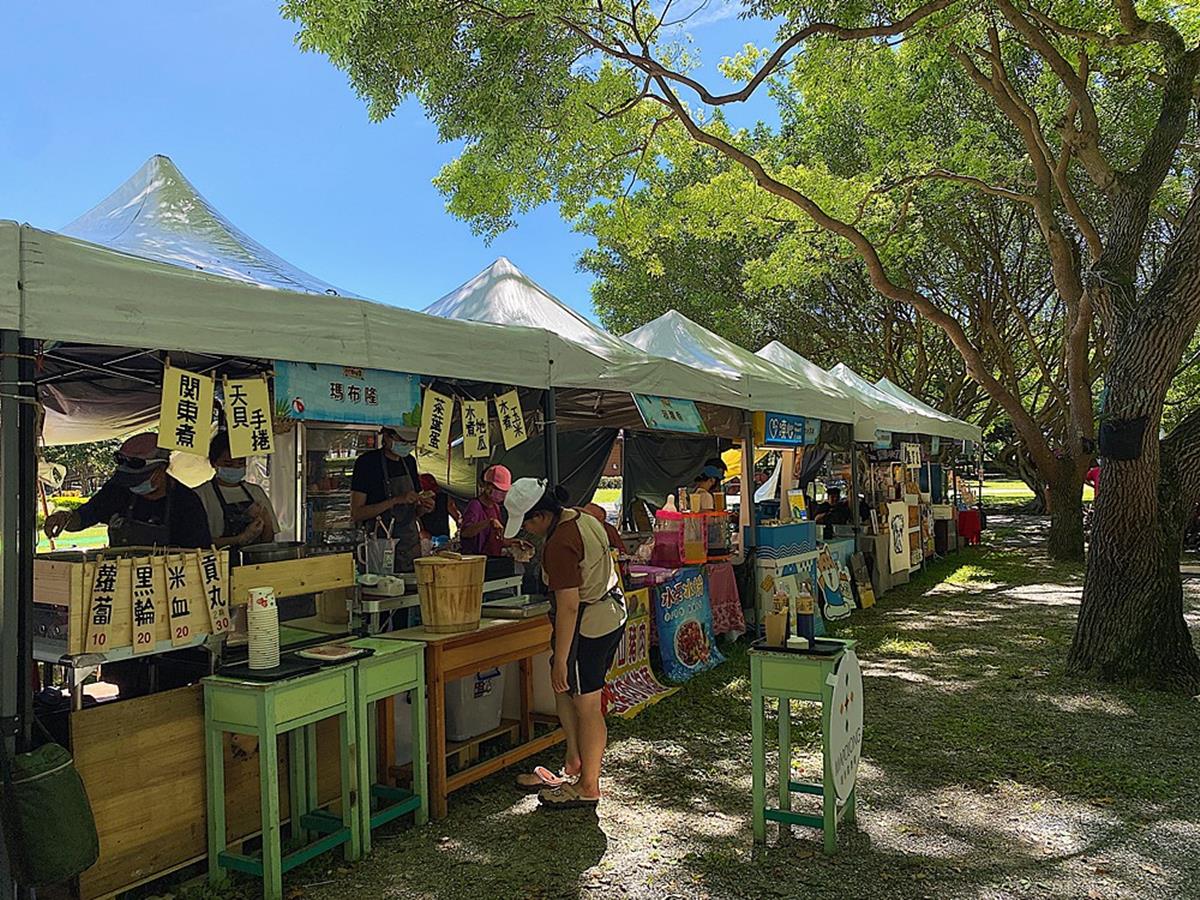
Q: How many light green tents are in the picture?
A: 6